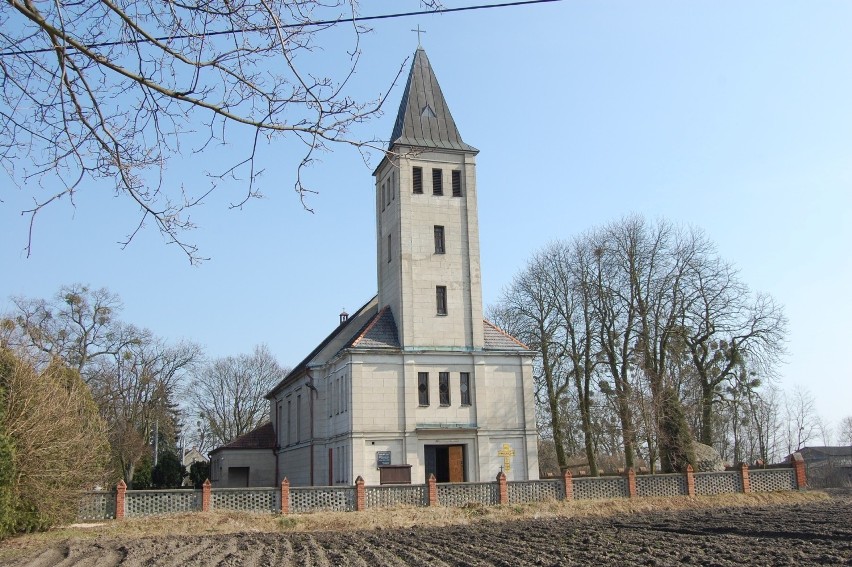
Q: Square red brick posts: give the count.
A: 11